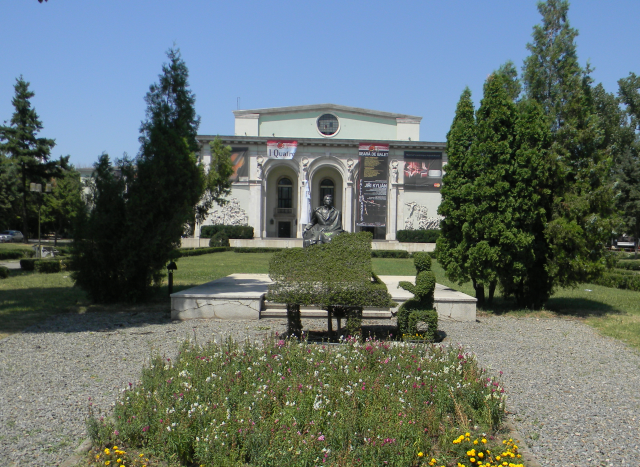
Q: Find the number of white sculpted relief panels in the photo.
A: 2